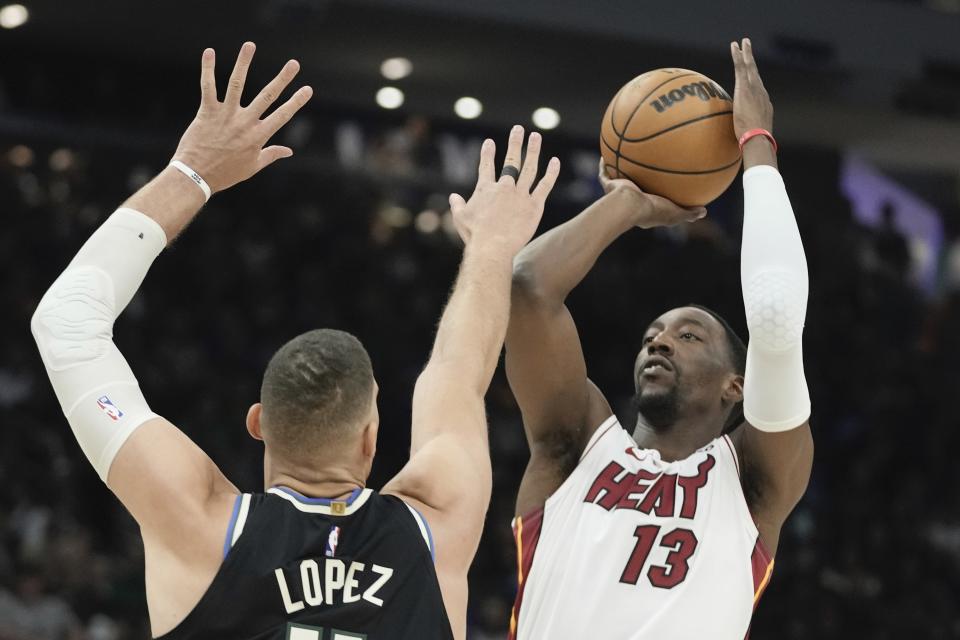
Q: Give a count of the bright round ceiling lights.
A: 5